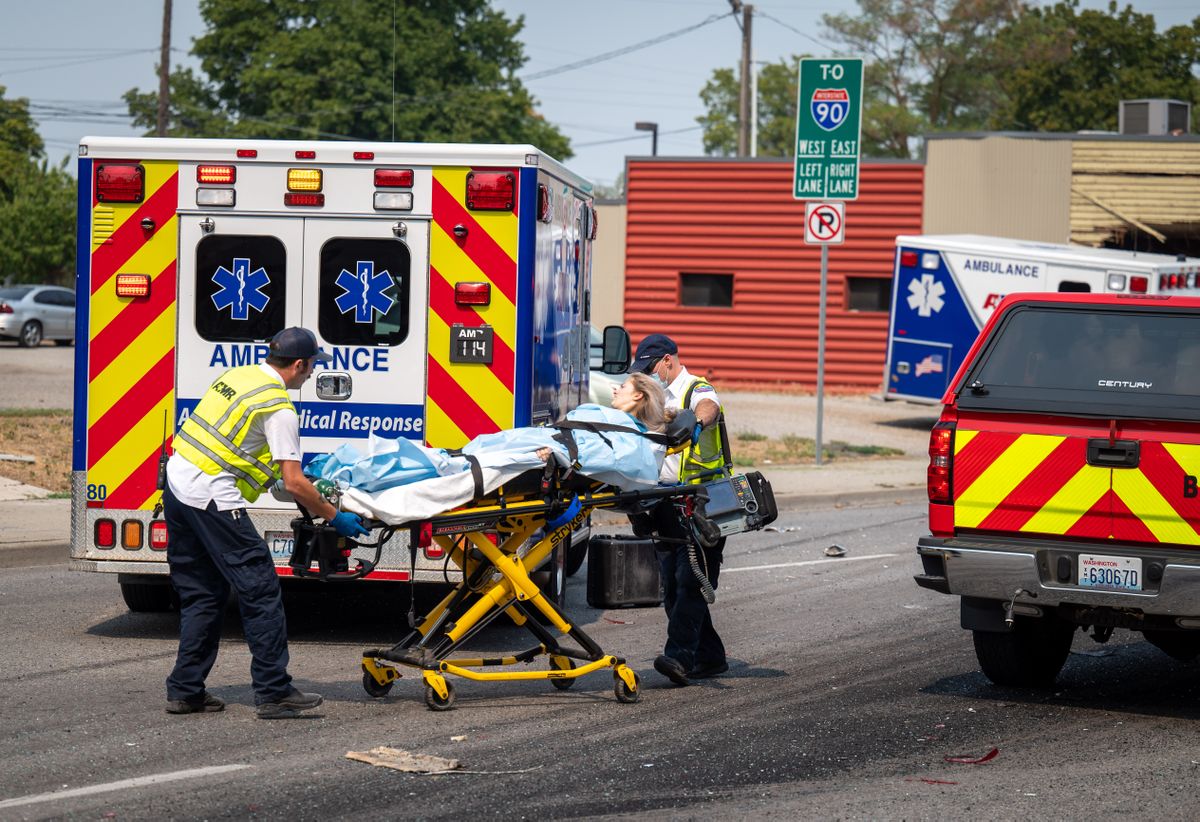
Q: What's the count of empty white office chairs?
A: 0